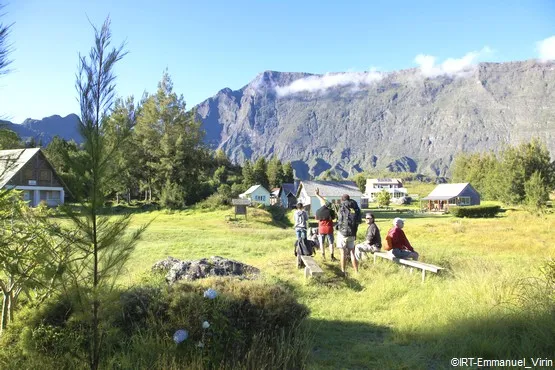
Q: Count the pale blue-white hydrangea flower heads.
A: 3